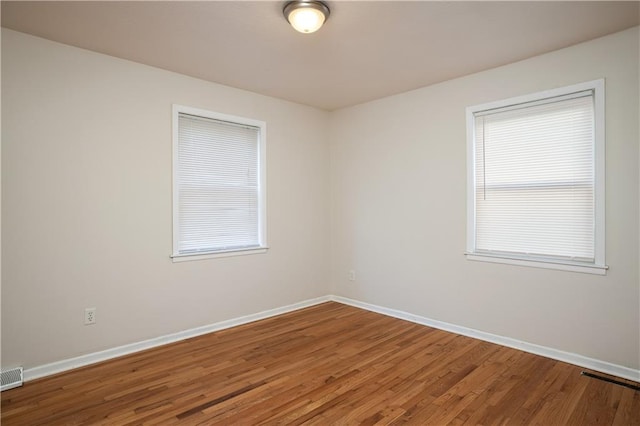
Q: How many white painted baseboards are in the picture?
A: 2